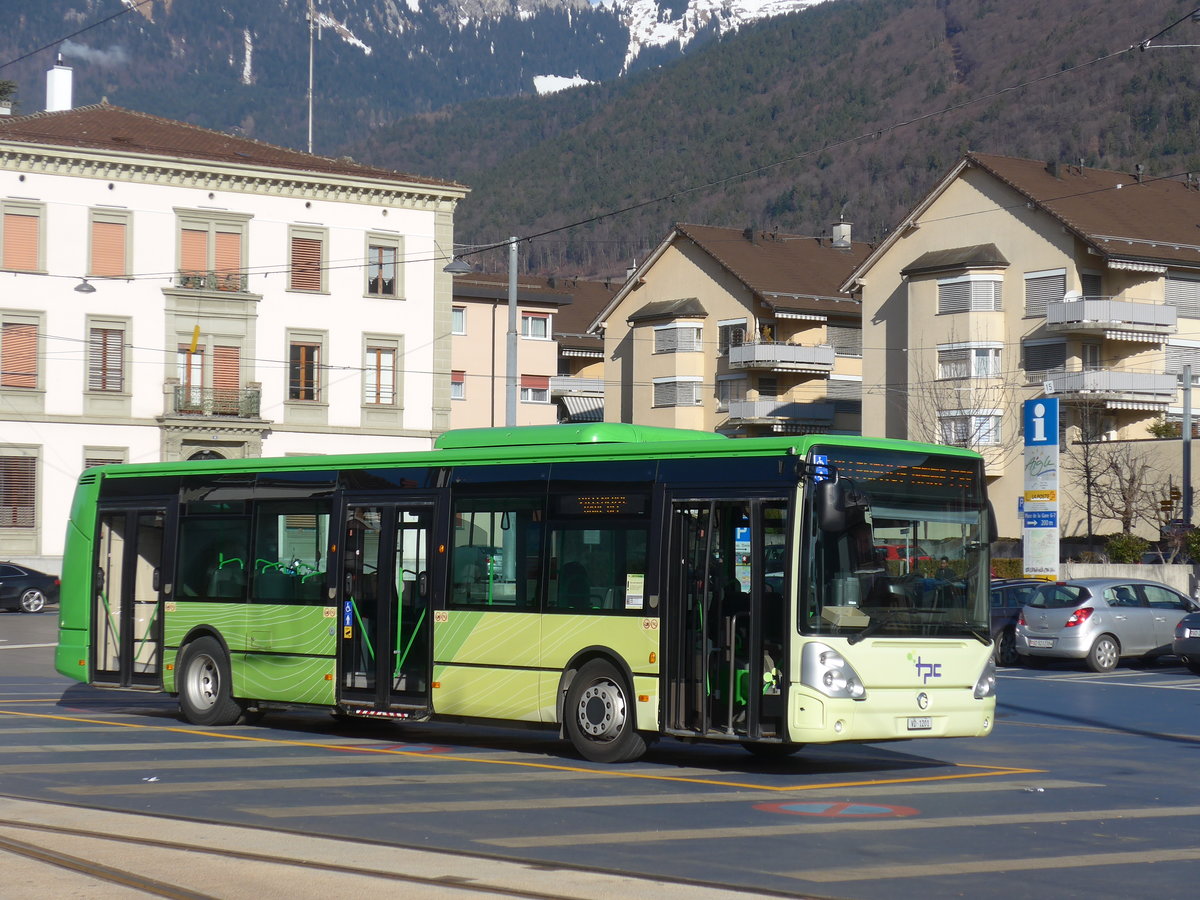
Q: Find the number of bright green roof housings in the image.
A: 1